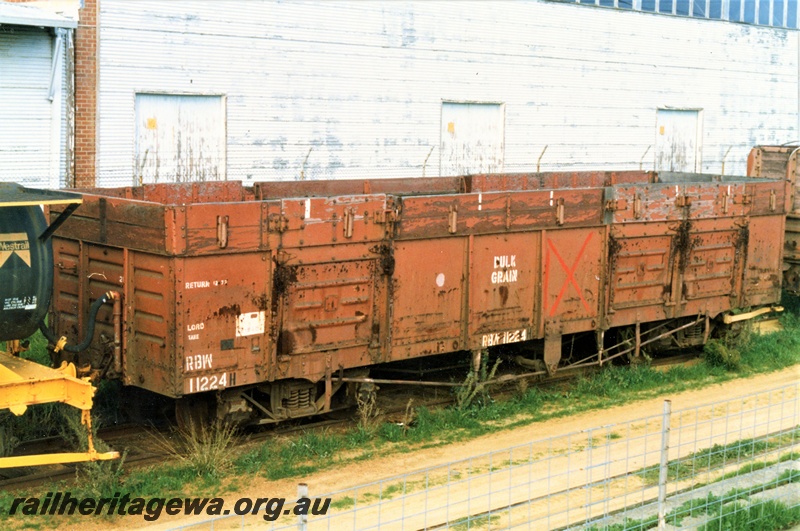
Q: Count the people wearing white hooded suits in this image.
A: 0